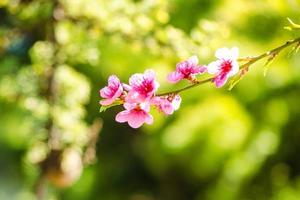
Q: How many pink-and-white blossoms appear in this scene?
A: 6